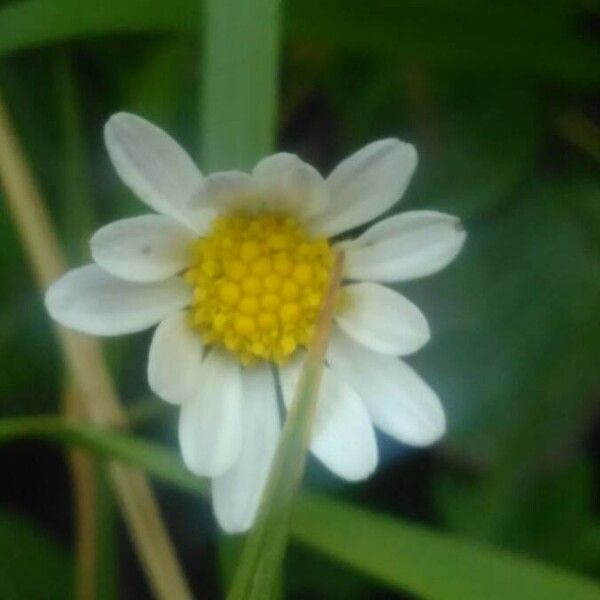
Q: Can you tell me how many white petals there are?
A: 13